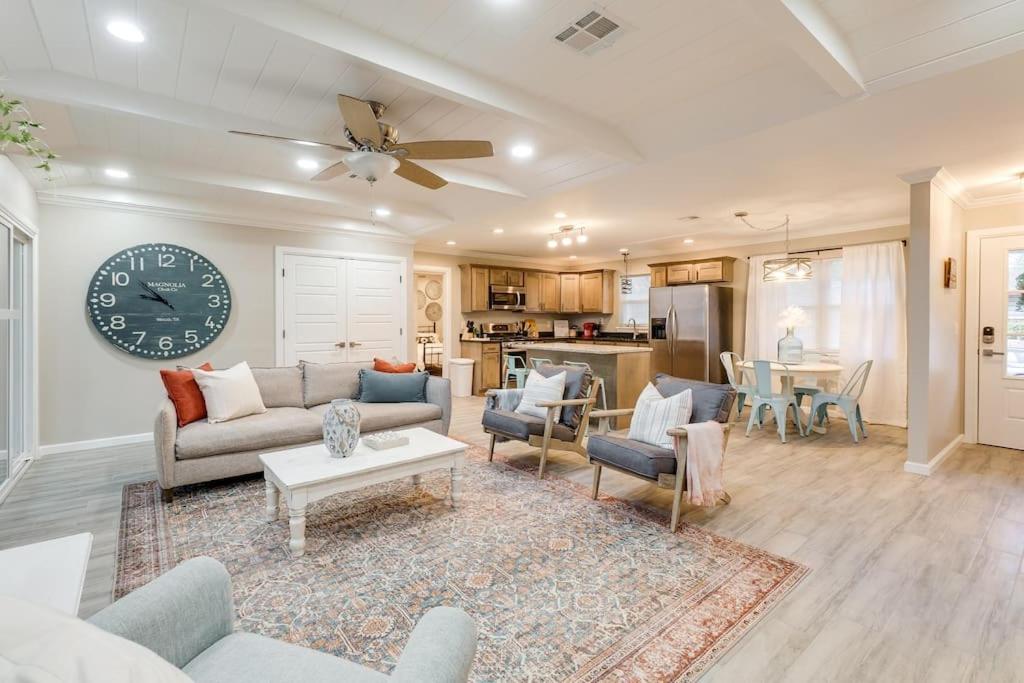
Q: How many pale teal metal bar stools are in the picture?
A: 3